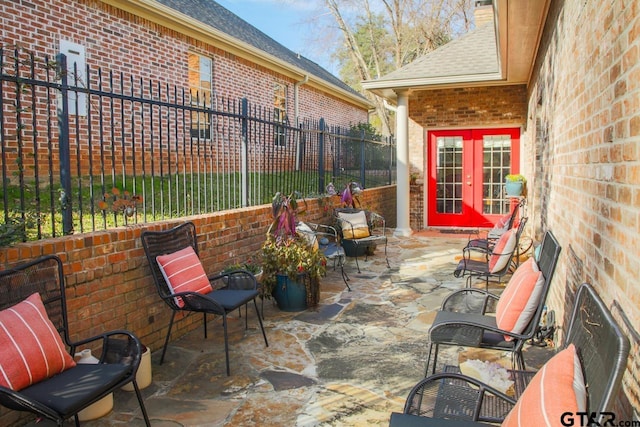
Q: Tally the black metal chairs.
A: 8